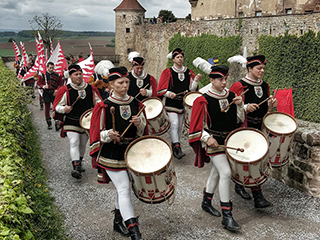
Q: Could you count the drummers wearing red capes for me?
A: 6